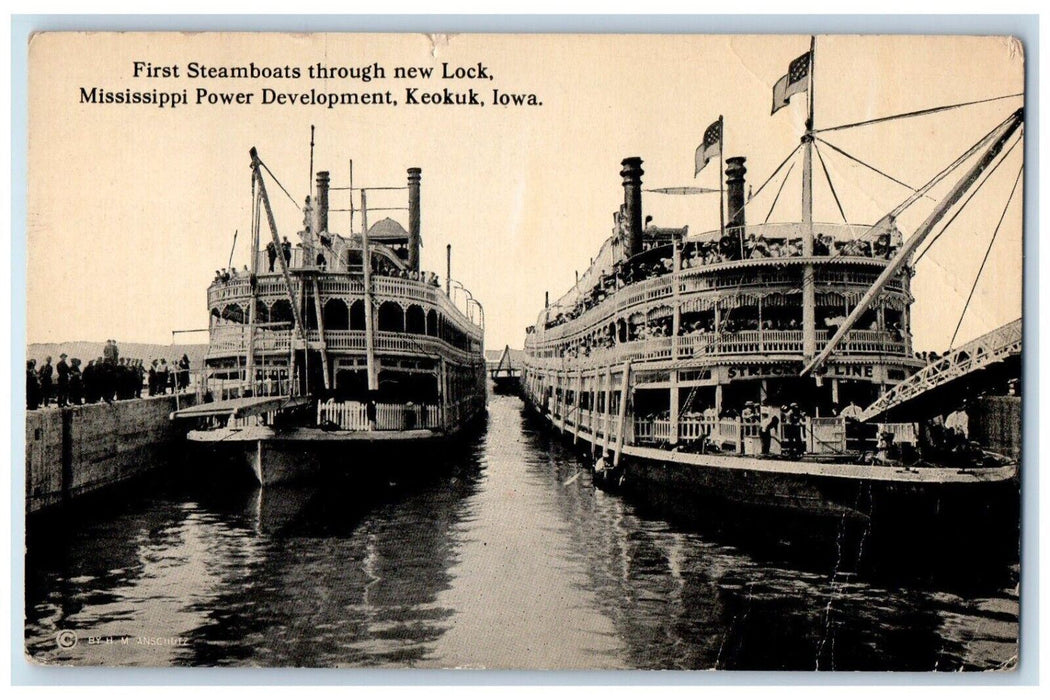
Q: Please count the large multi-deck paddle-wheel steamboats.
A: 2